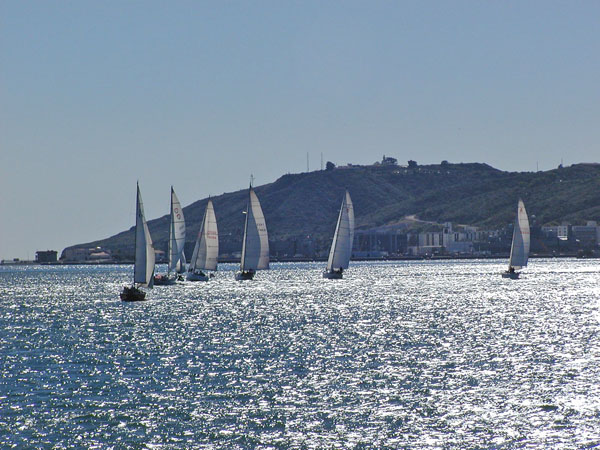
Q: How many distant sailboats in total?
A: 6